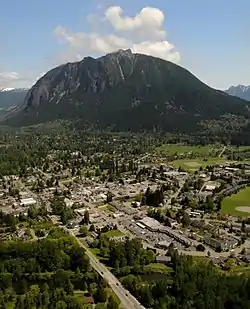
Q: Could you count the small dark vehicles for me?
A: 3